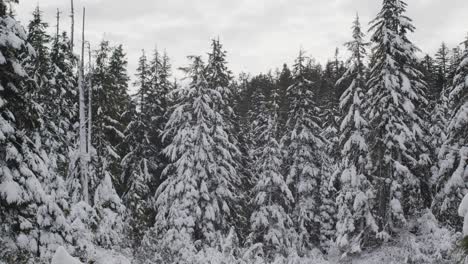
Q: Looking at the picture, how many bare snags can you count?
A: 4